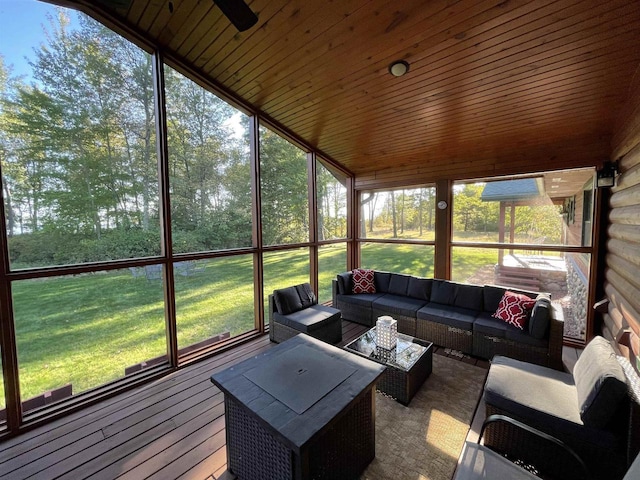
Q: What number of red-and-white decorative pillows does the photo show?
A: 2